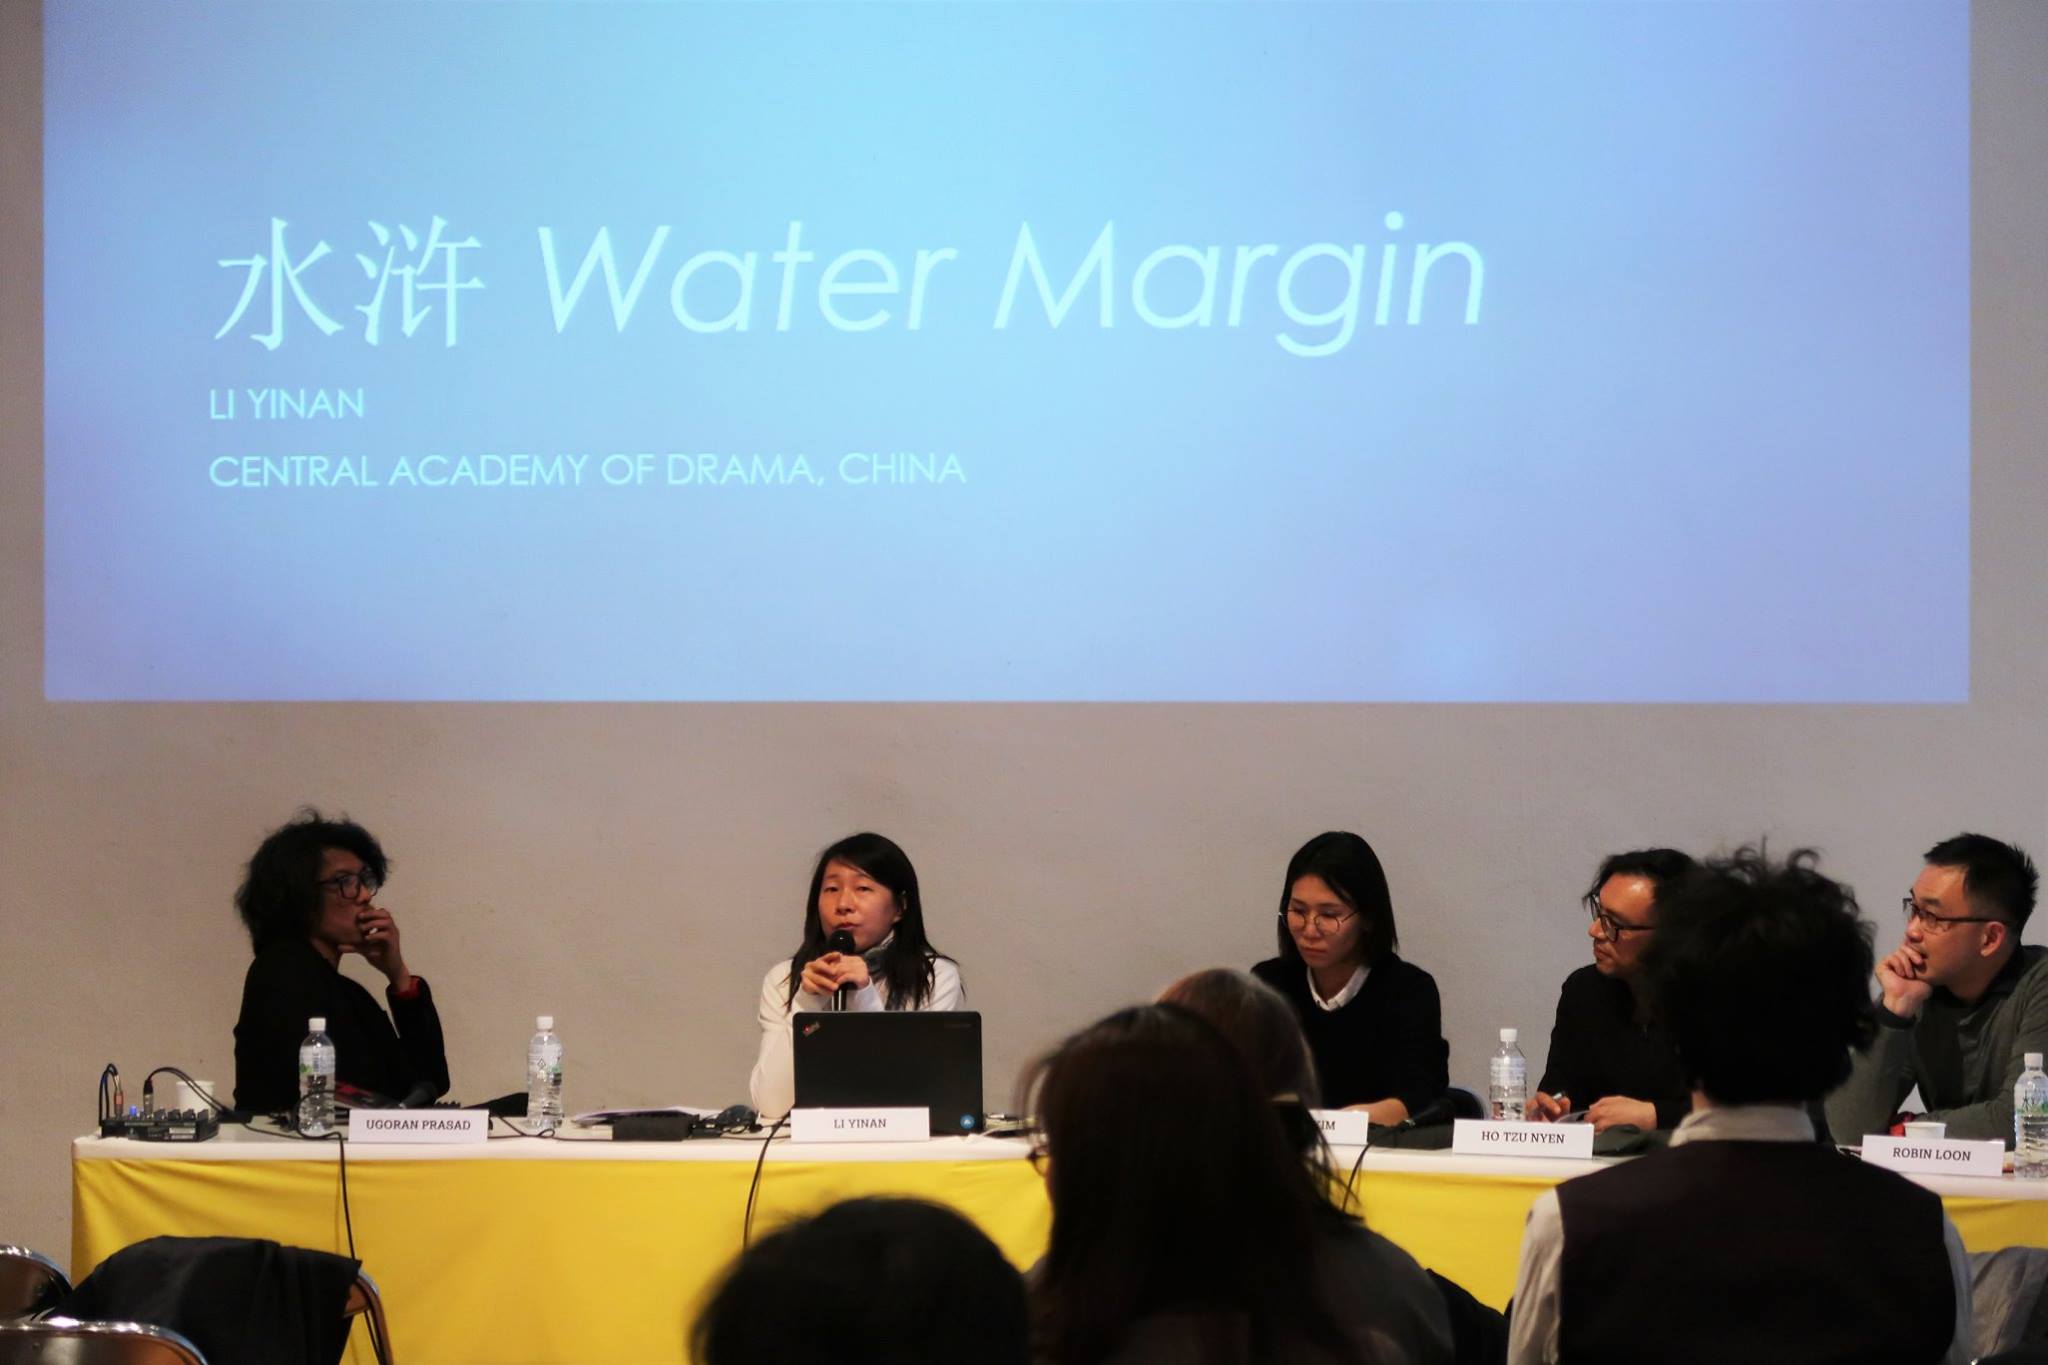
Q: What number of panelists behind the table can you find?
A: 5